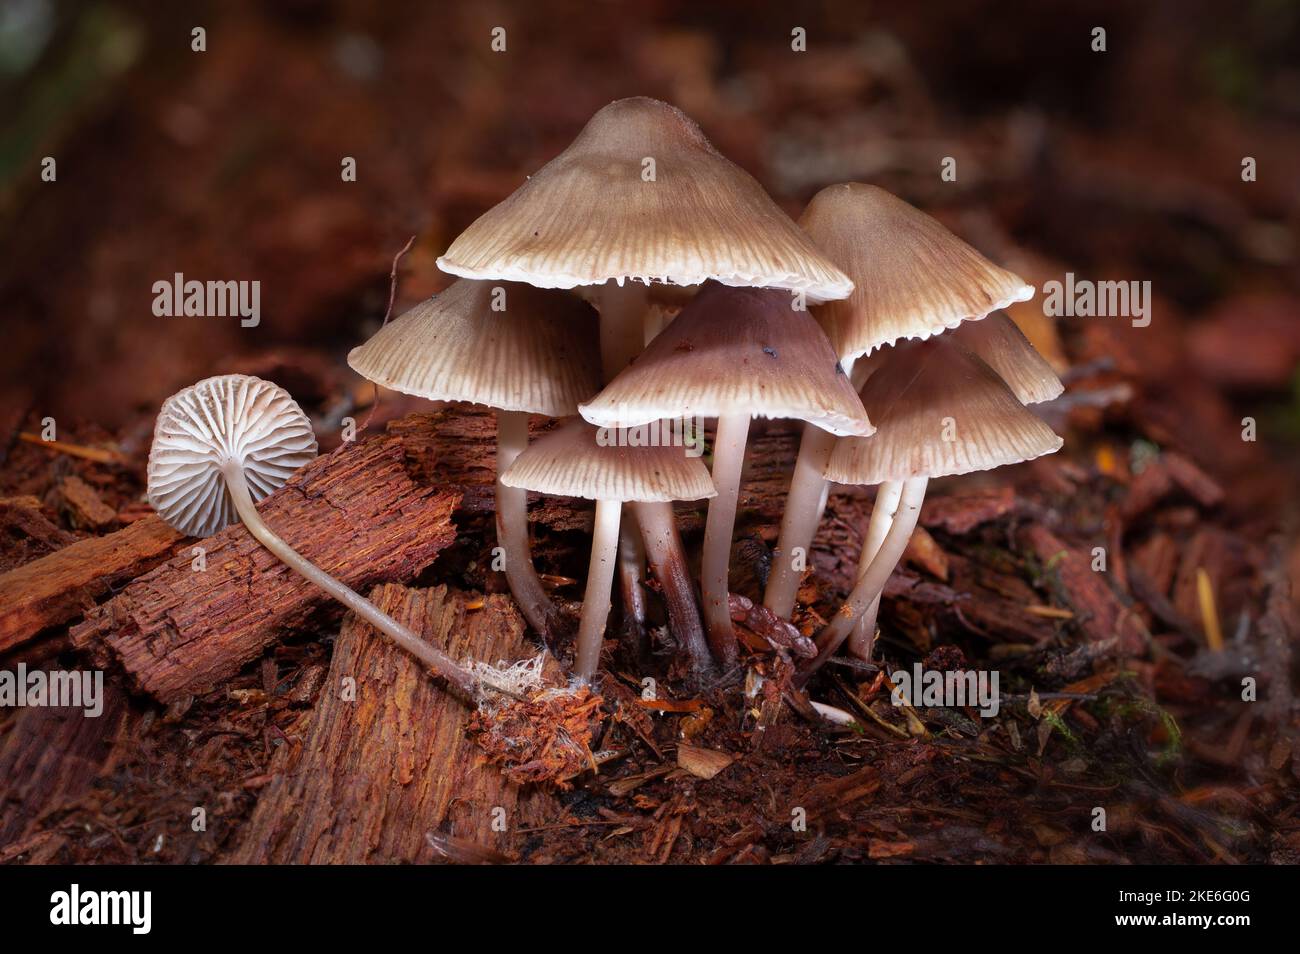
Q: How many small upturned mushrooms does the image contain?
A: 1